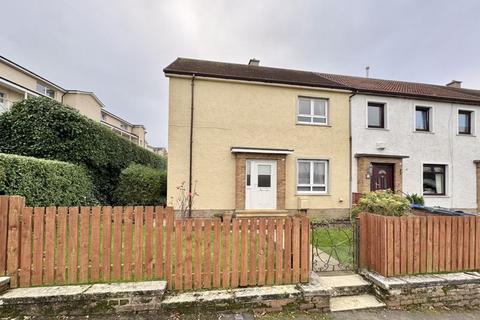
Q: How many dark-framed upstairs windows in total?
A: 3